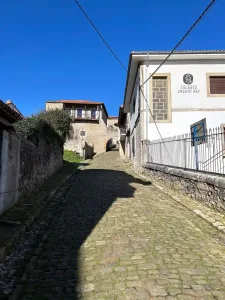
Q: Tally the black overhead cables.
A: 2